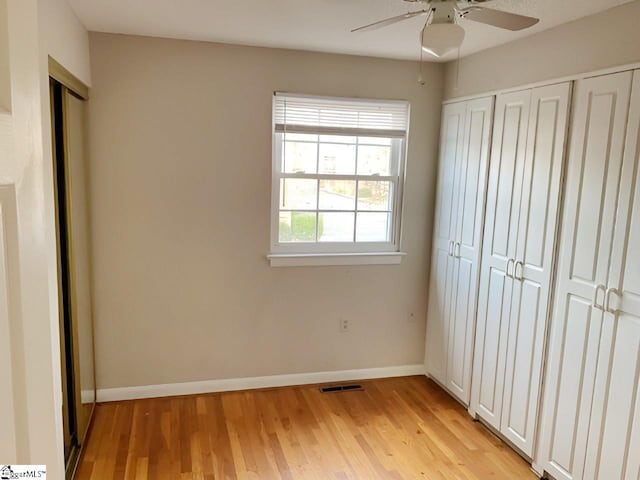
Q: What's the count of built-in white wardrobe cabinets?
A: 3